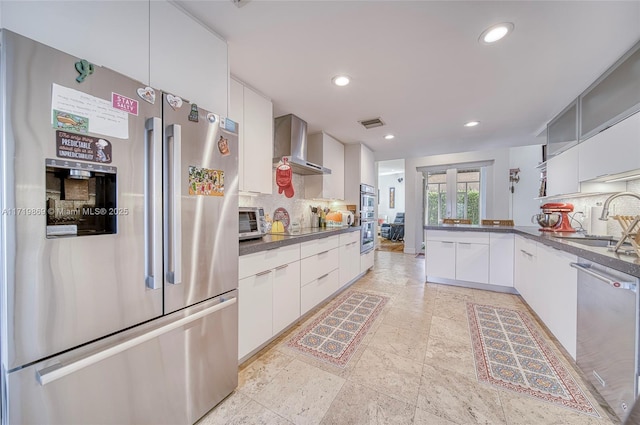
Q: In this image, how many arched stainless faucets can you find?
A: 1